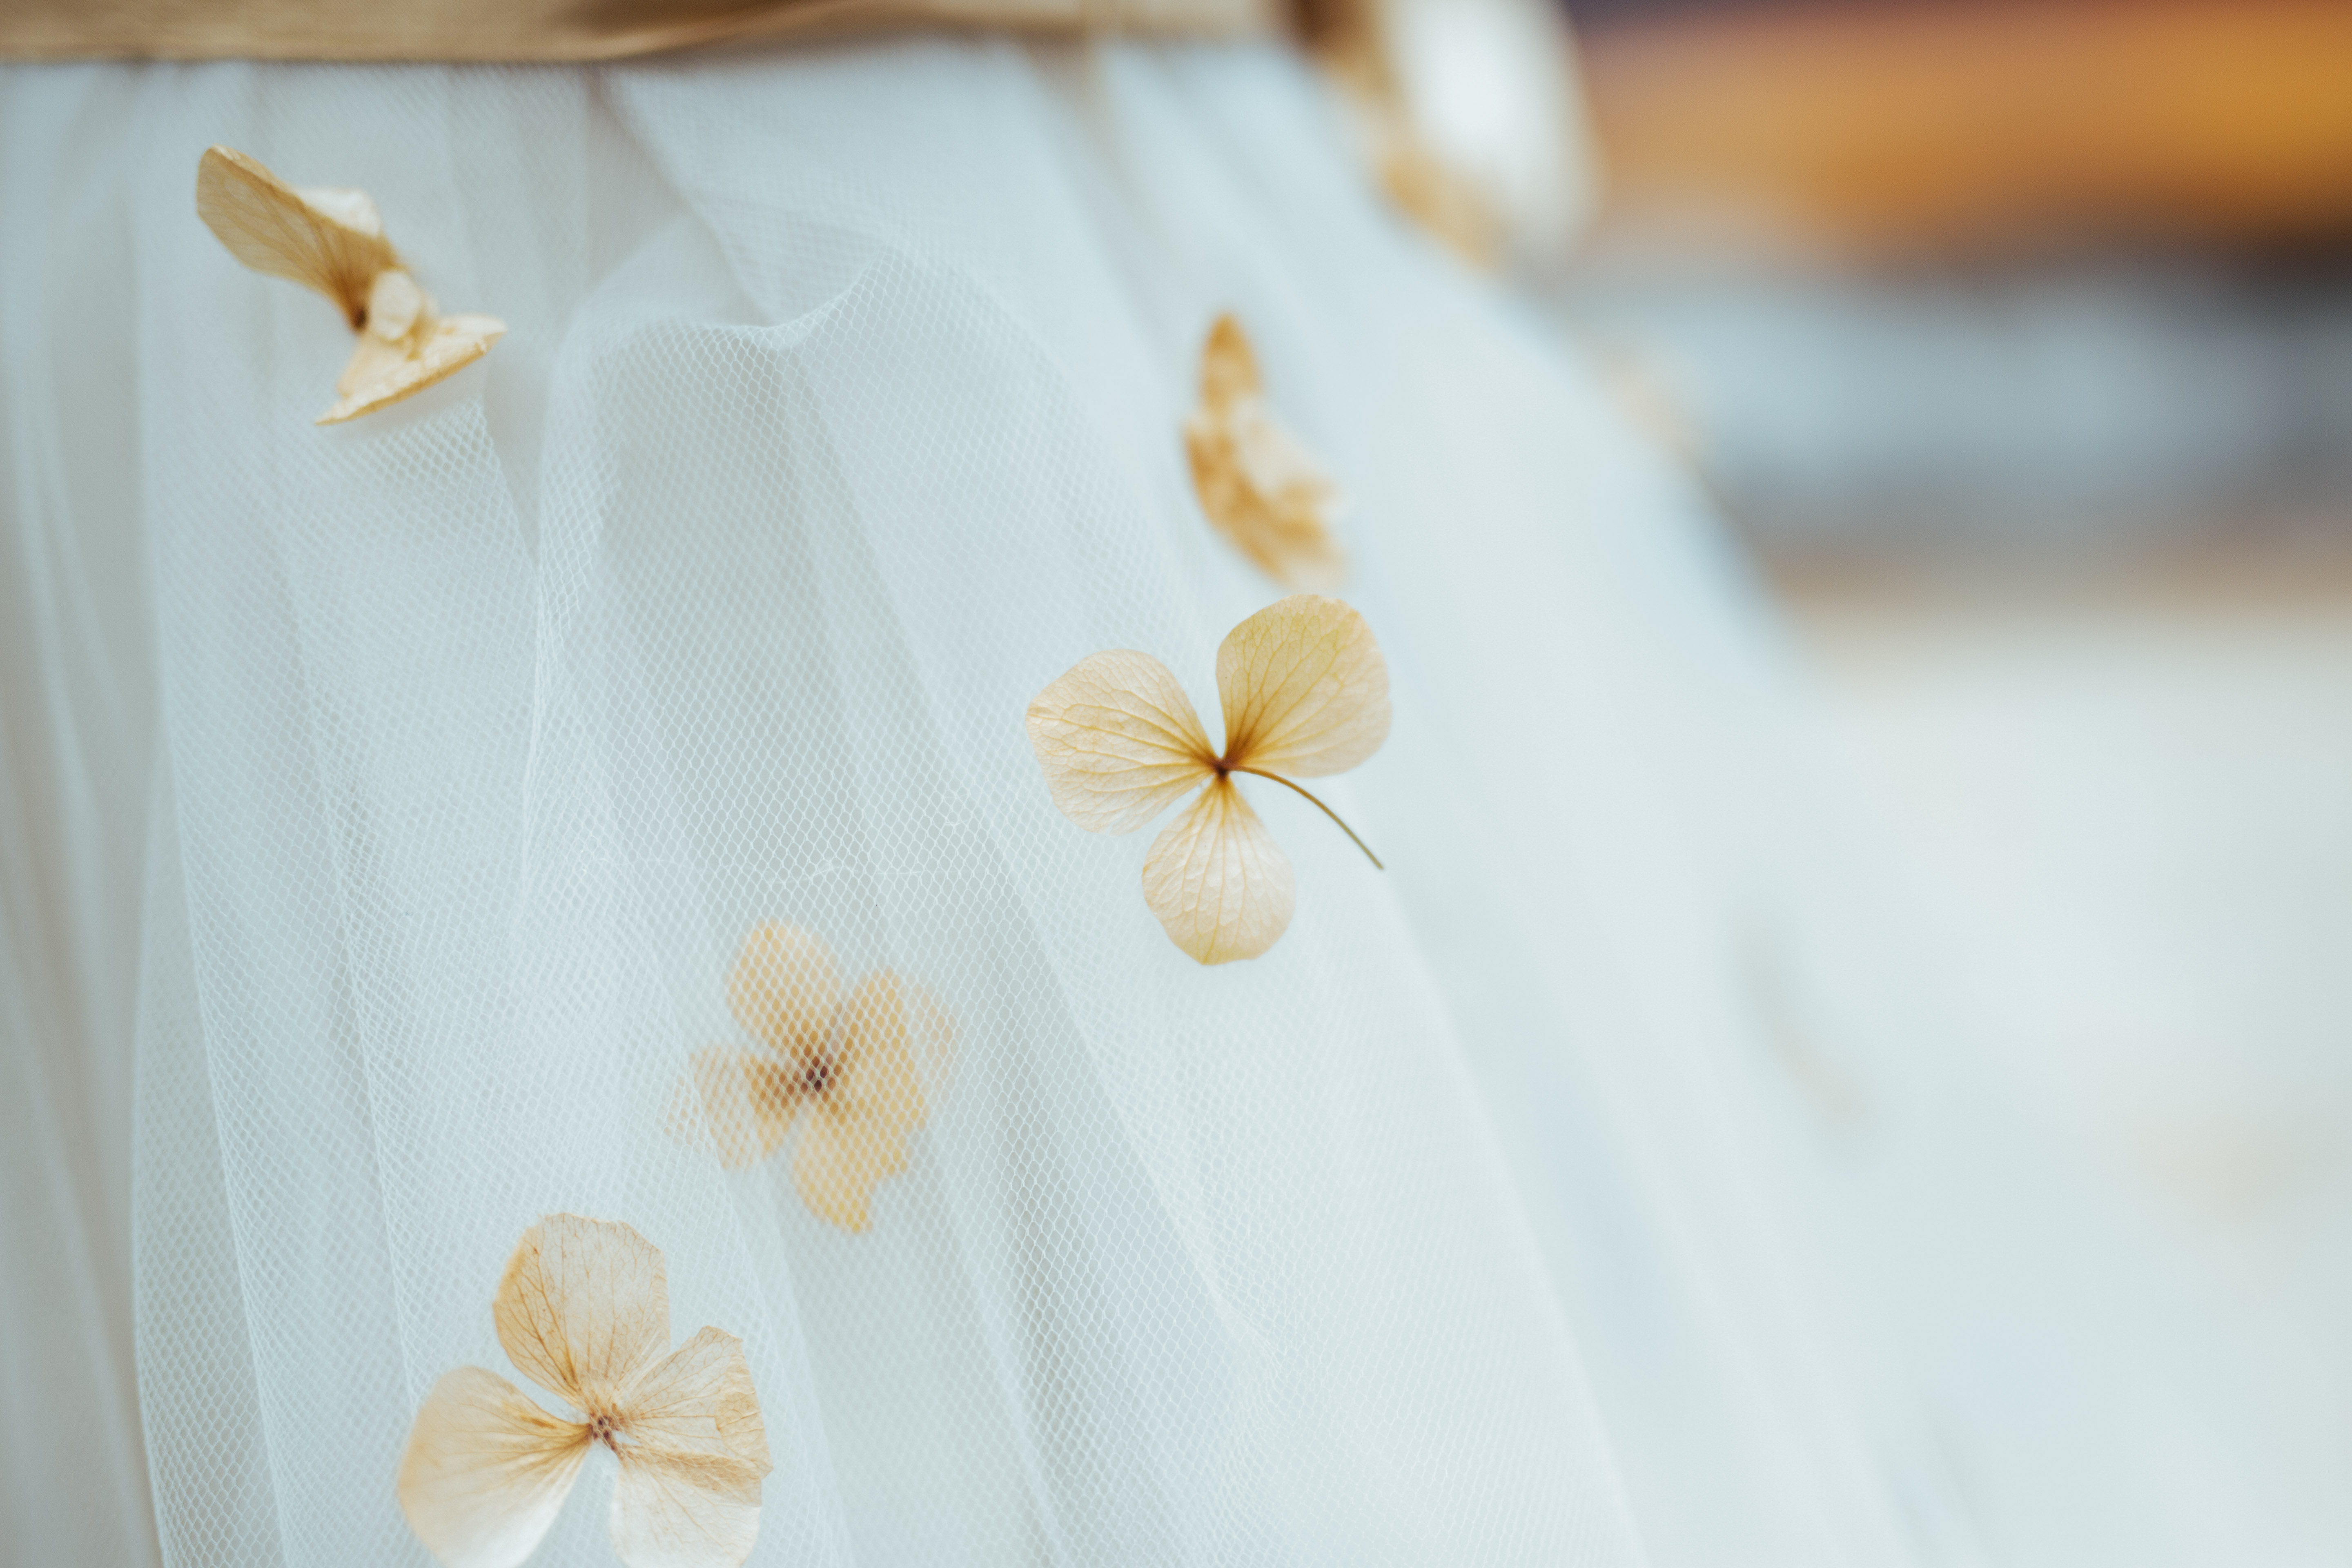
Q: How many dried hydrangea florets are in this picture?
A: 5